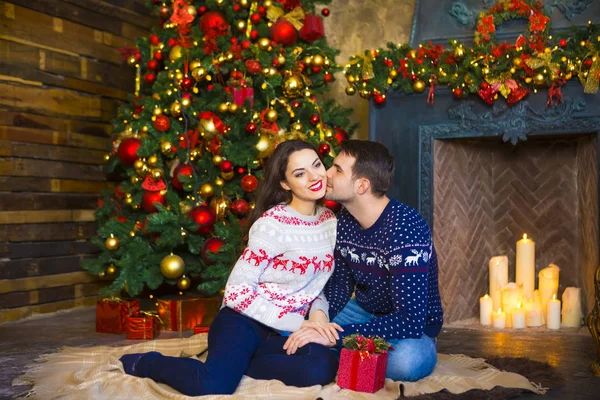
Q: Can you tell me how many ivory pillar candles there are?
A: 10